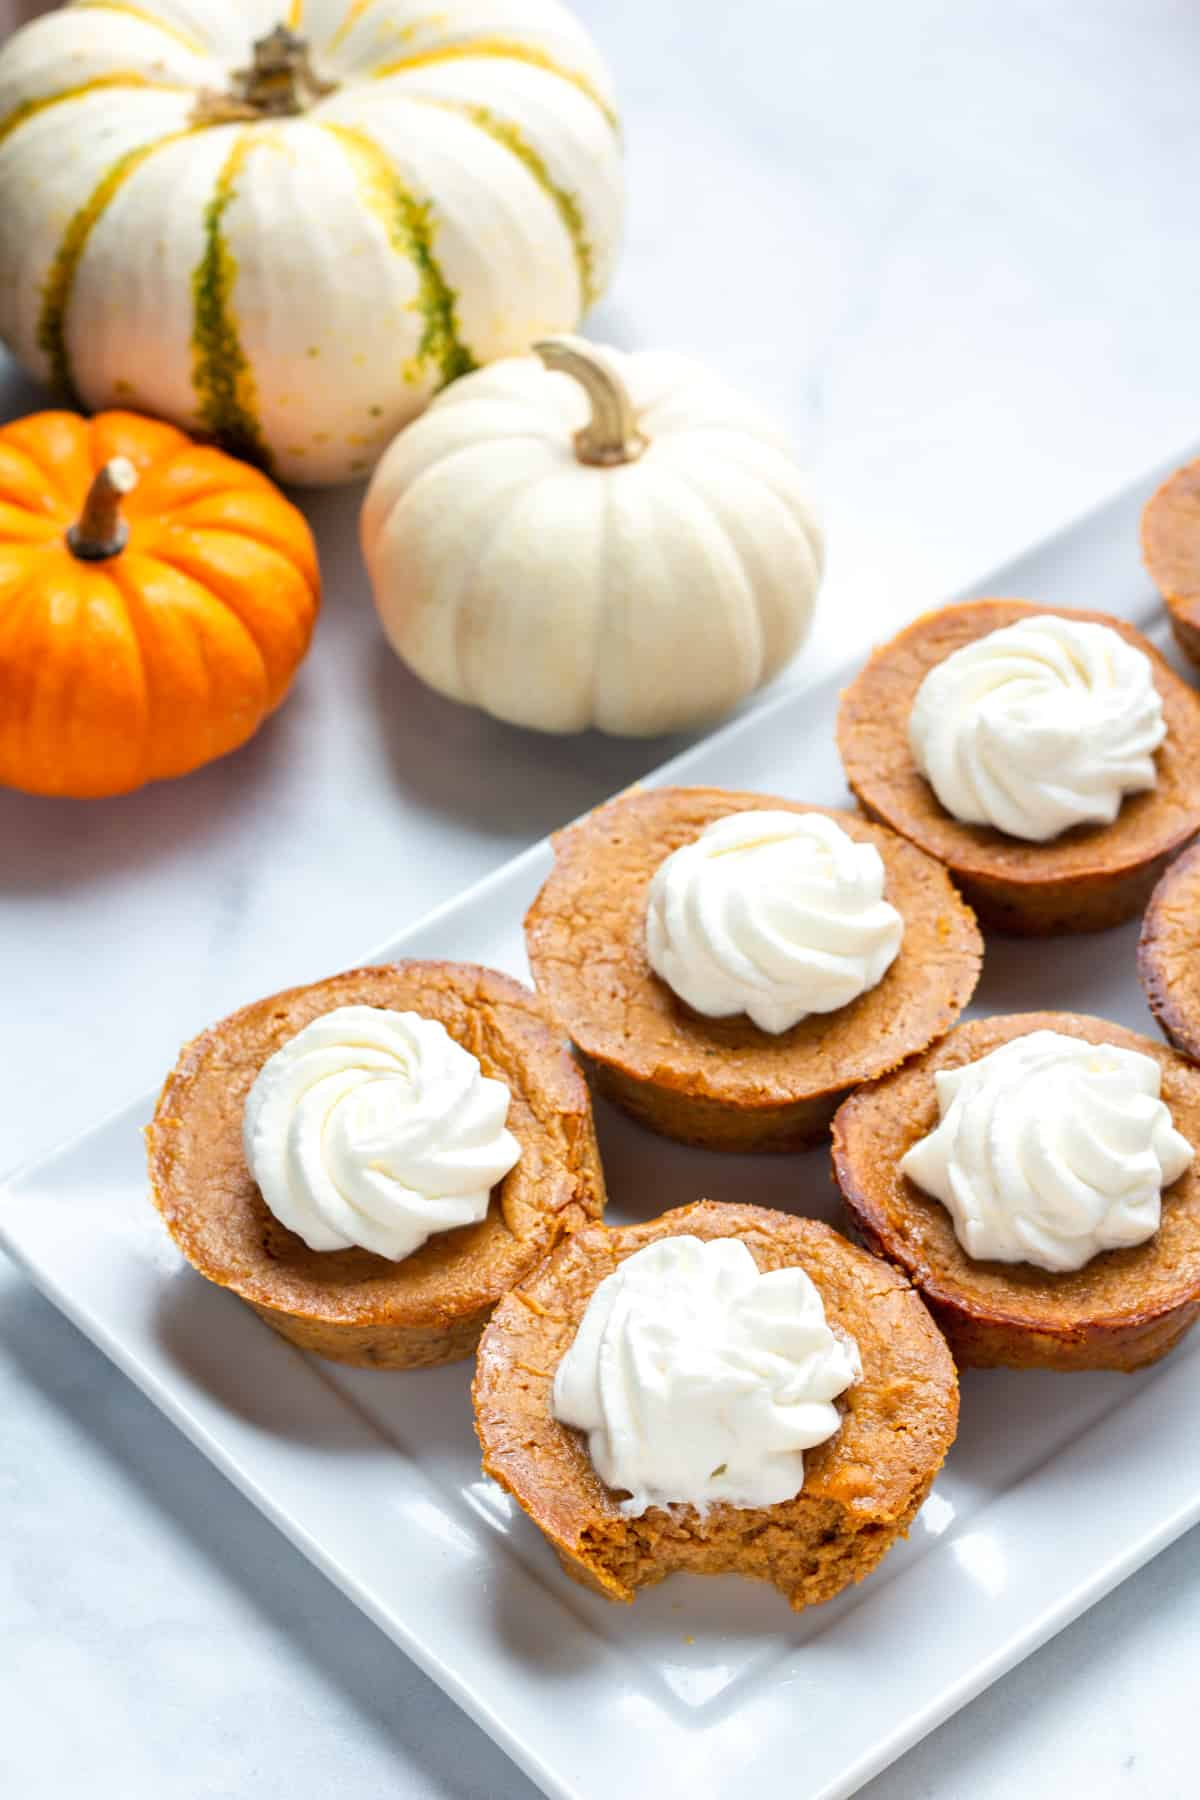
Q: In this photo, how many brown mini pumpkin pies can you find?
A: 7